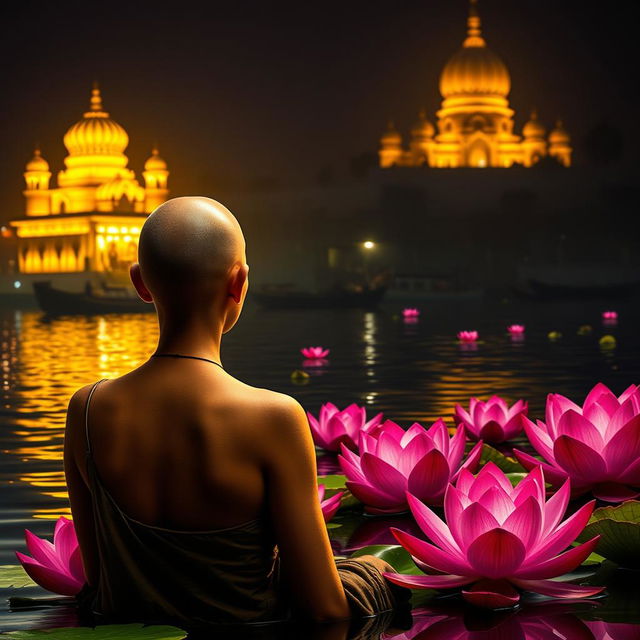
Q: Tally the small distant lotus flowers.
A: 5